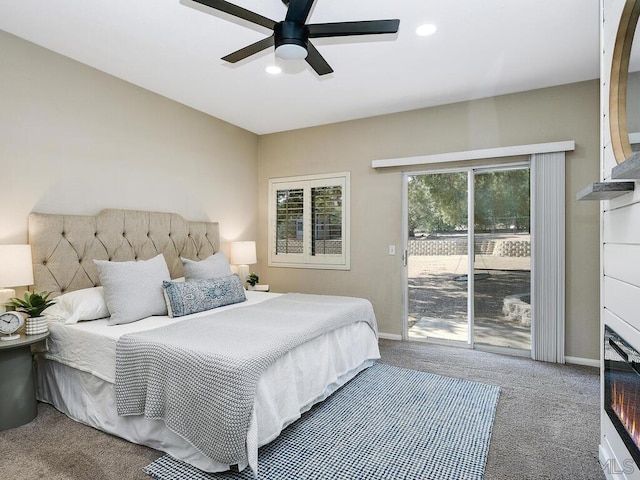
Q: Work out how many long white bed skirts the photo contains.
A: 1